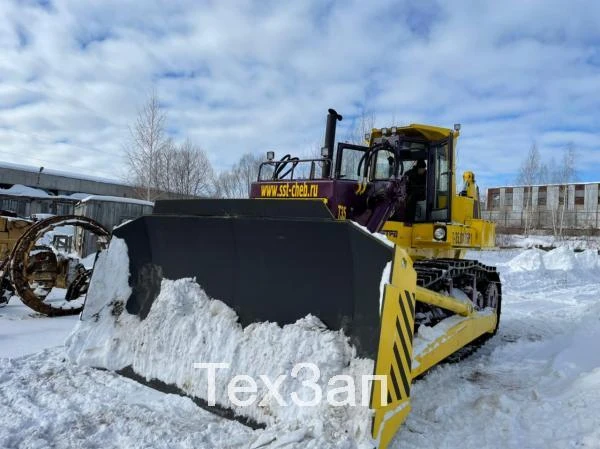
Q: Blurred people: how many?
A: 1